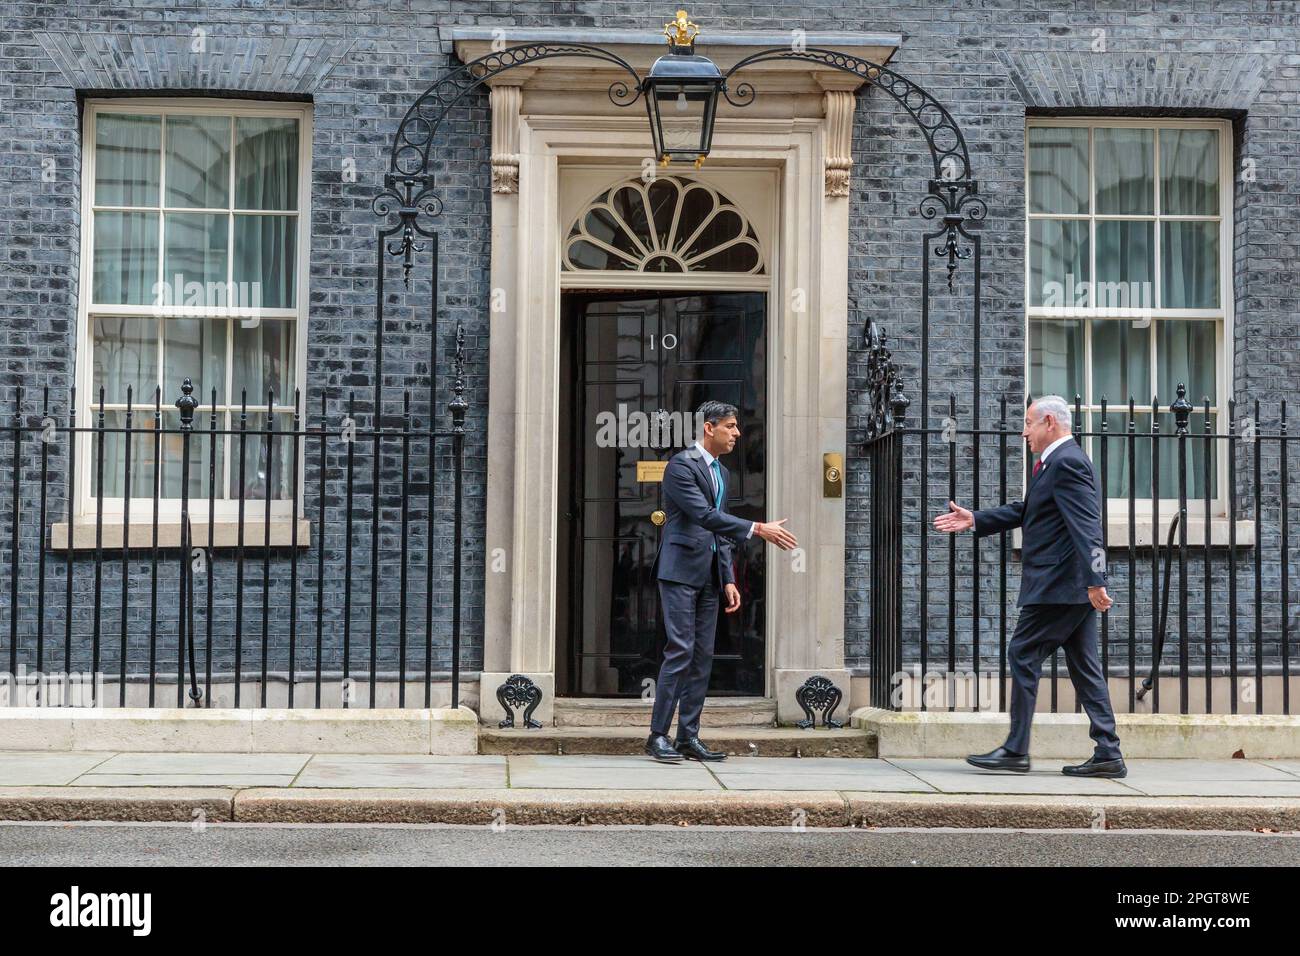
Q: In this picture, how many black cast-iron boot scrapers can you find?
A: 2